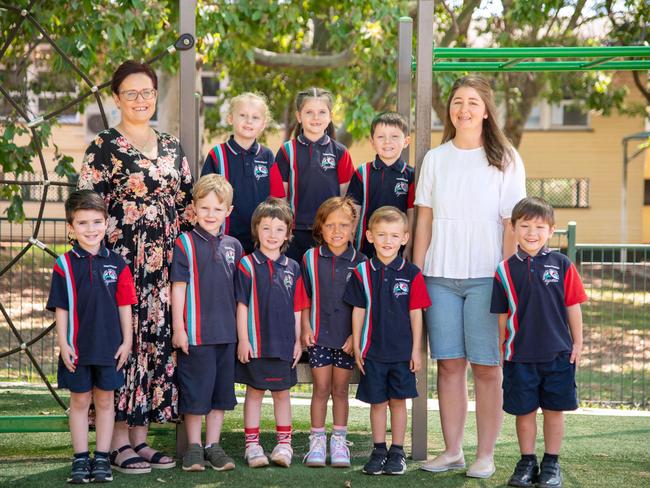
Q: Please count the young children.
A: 9